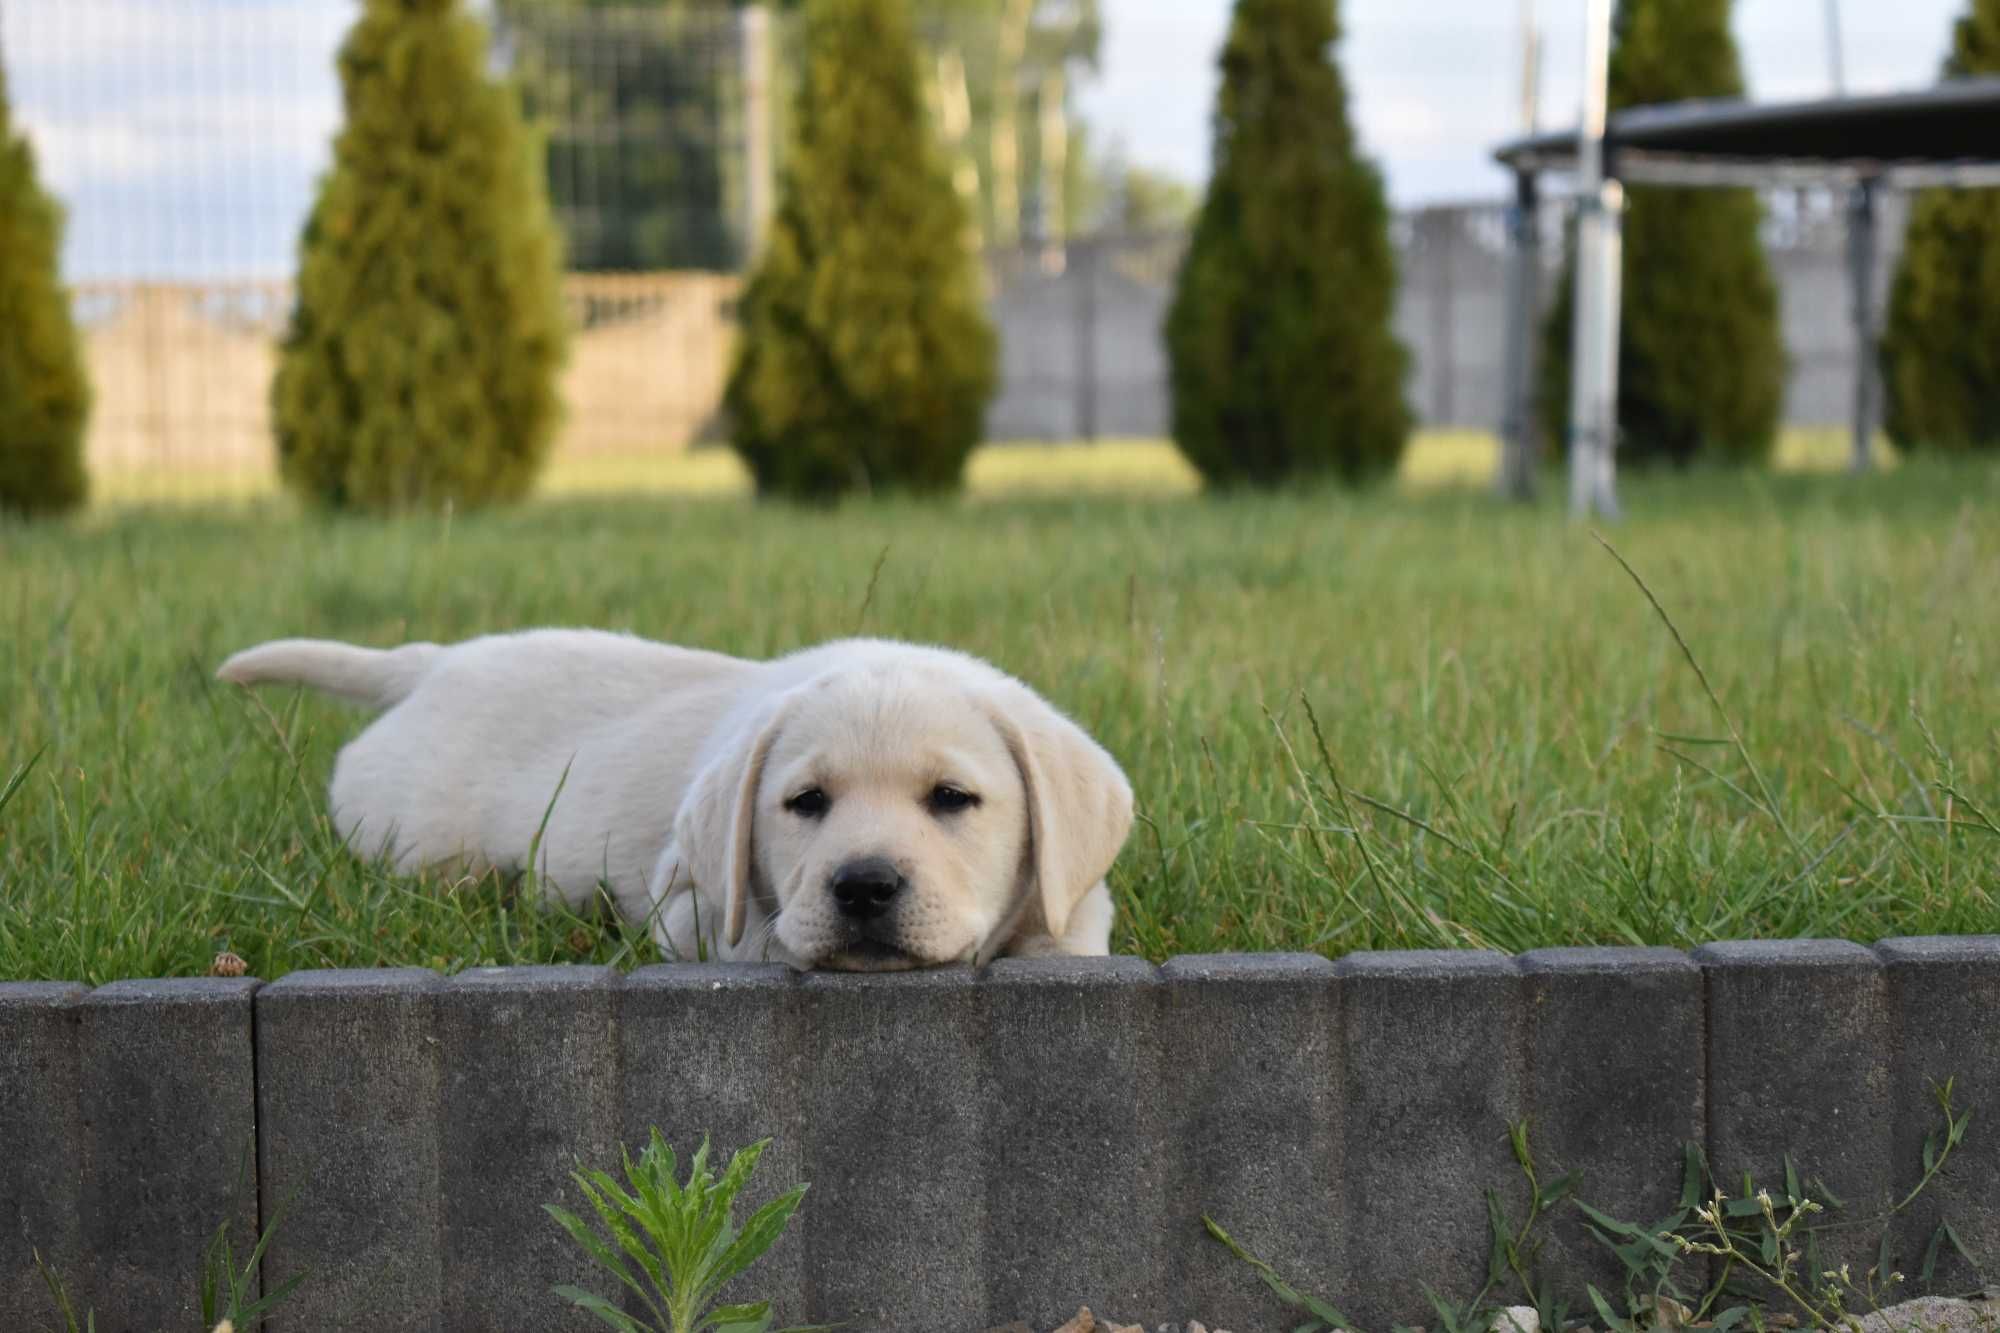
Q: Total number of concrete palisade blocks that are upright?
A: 12